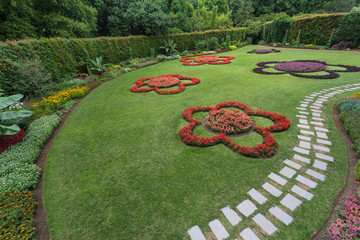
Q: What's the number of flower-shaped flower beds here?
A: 5